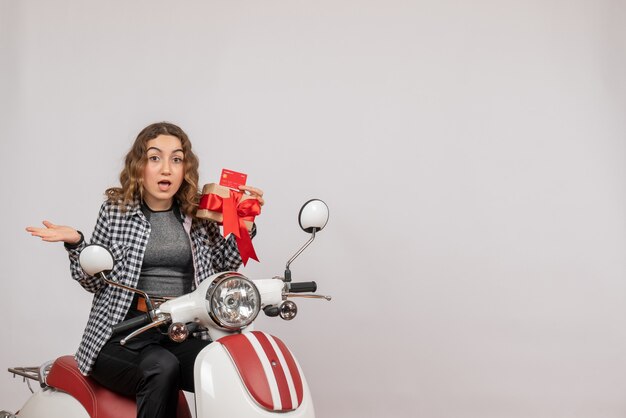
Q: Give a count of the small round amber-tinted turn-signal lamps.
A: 2